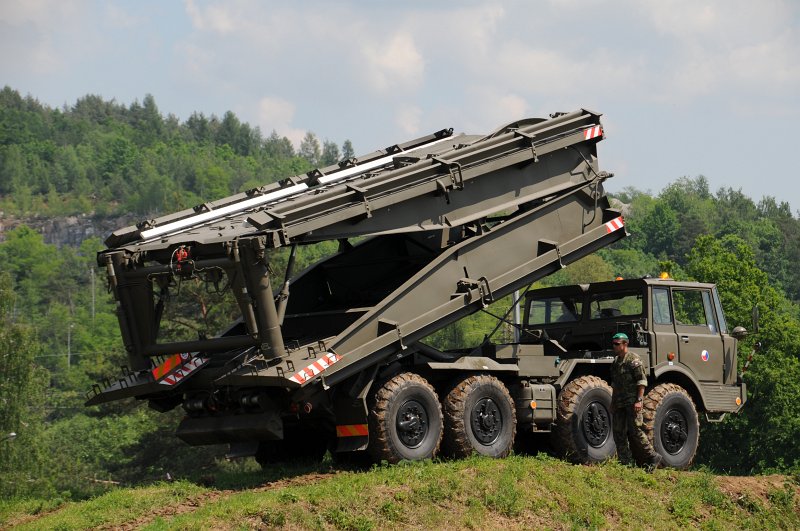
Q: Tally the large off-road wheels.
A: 4